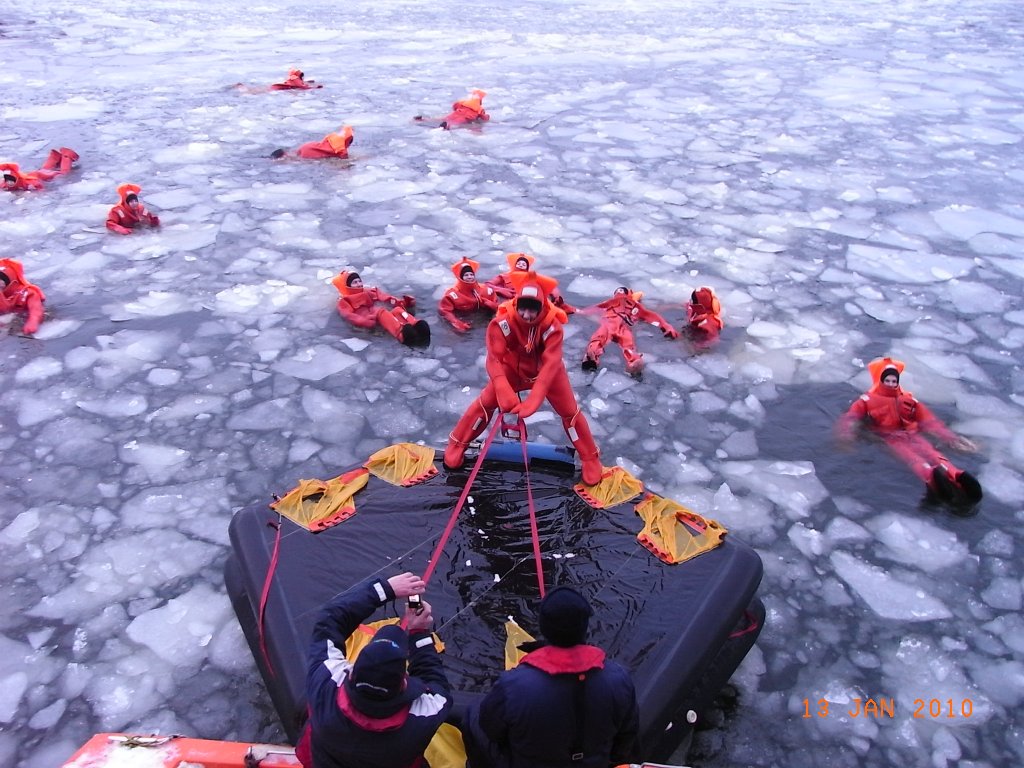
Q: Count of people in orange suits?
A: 13